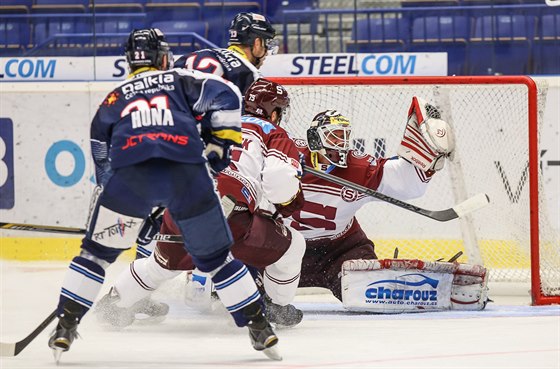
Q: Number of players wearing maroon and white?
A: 2